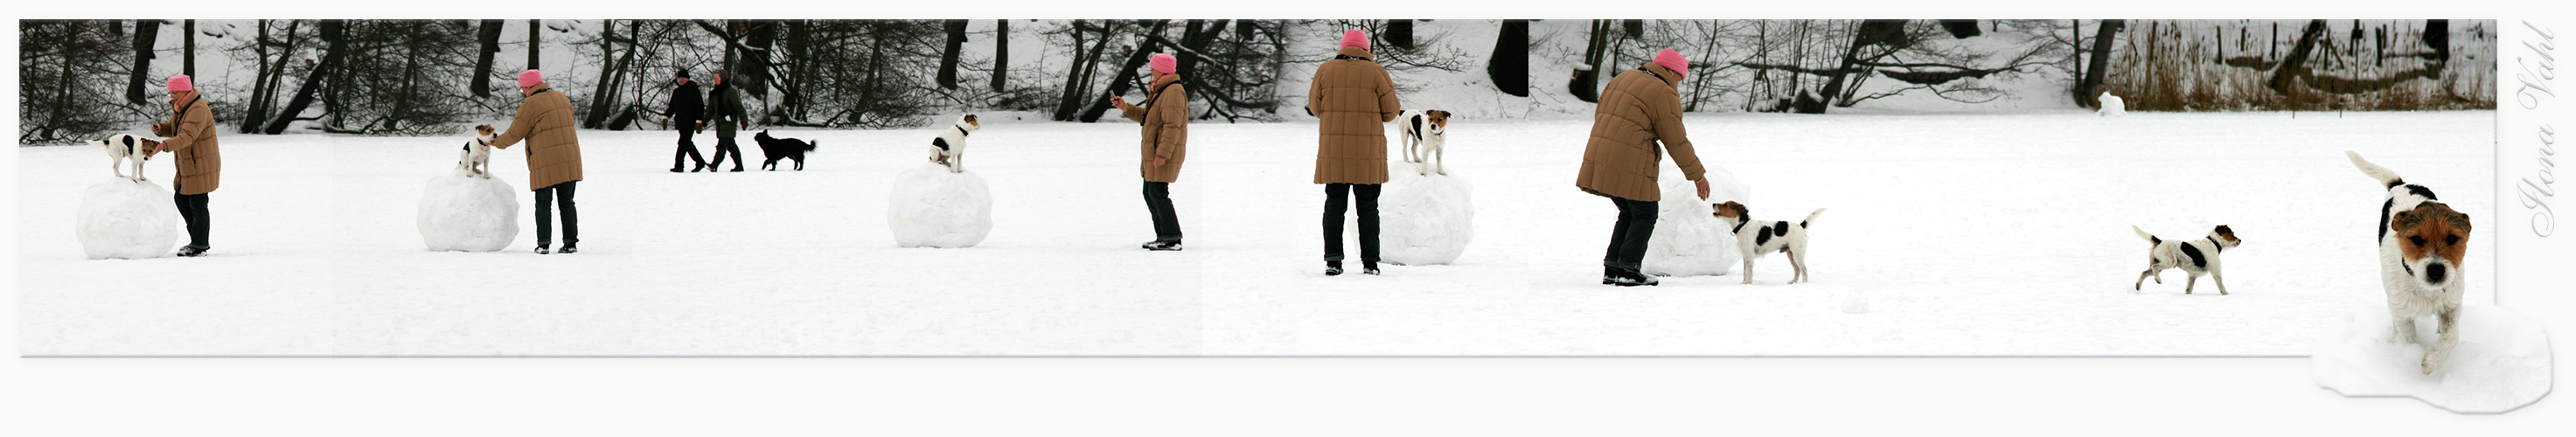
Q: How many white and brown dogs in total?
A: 7